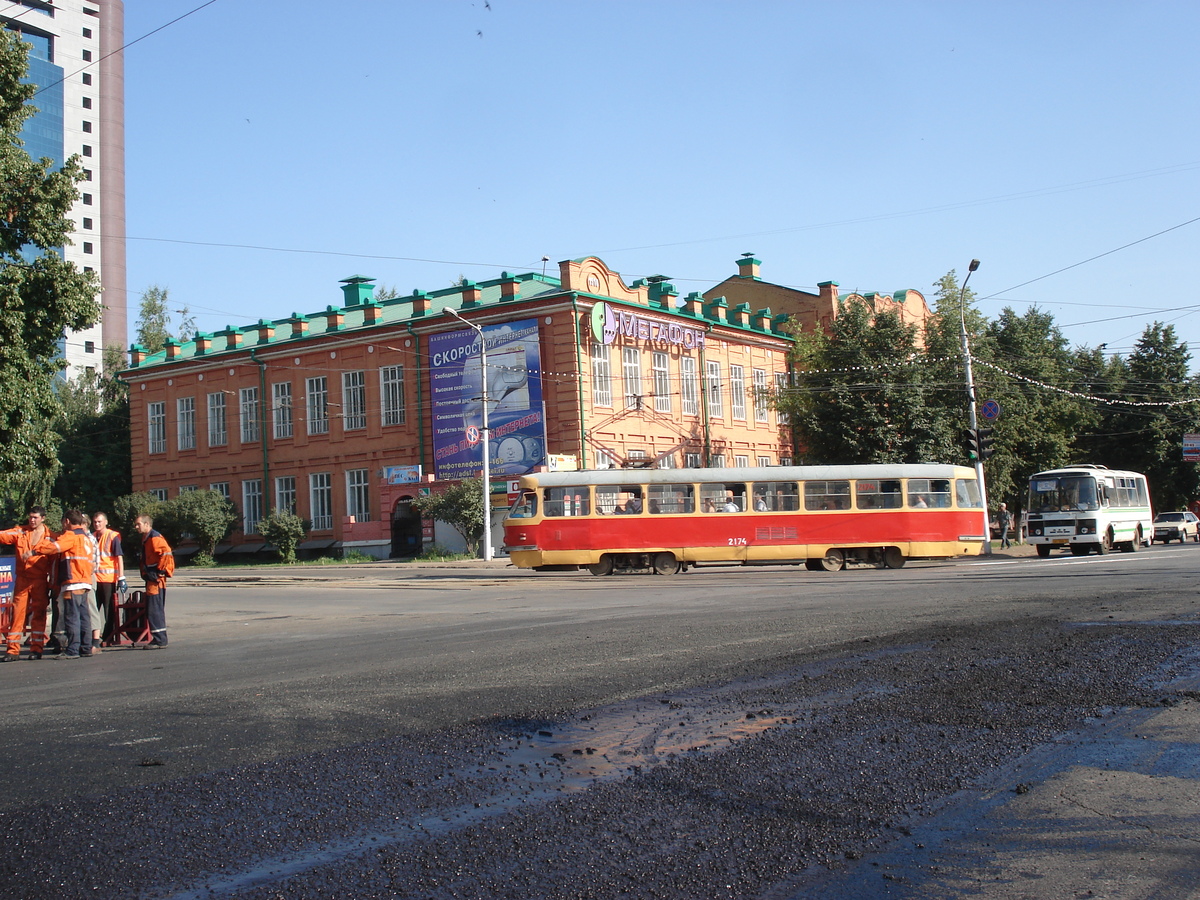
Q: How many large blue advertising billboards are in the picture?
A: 1